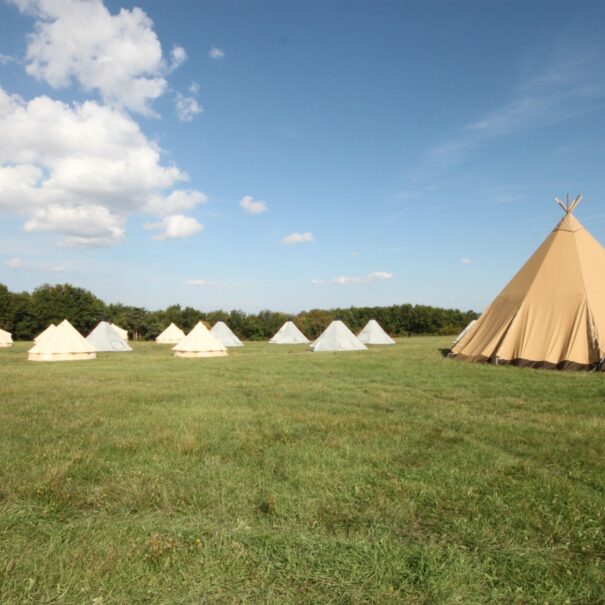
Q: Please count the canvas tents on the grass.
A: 13